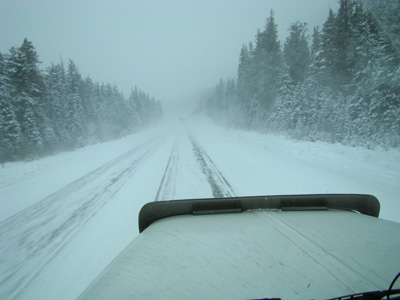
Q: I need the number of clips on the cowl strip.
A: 2